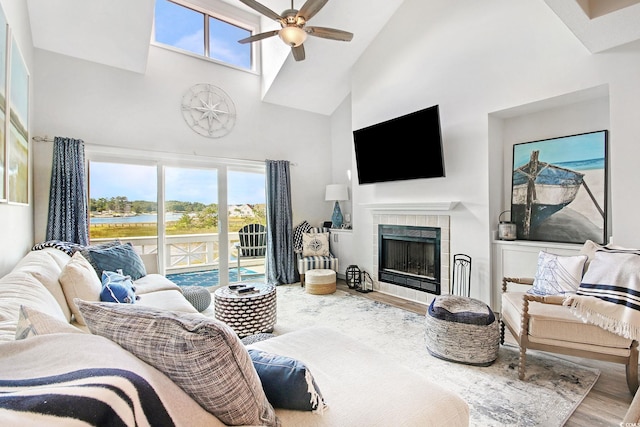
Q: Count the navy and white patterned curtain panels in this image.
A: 2